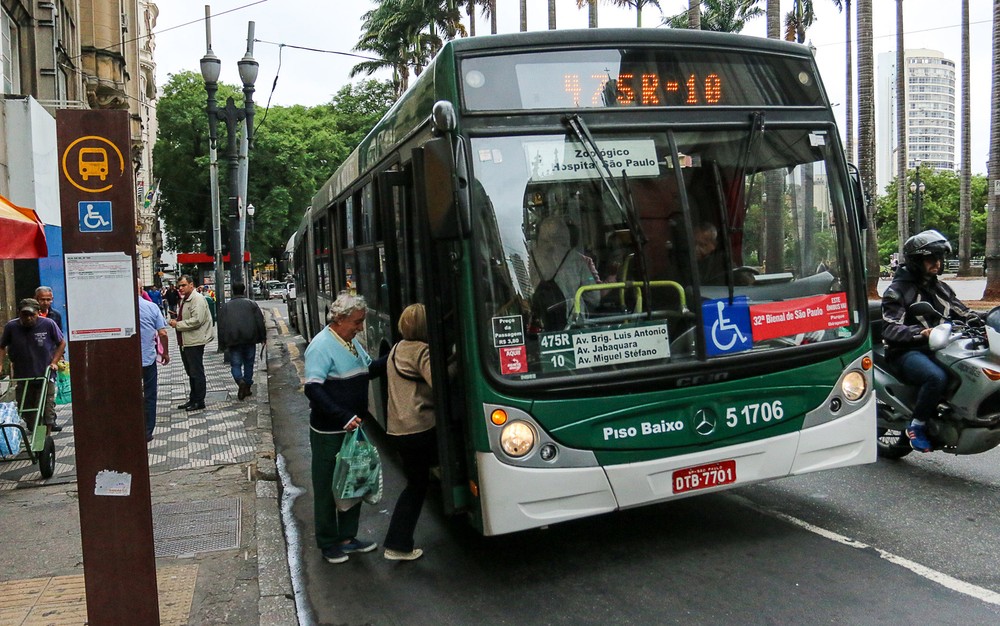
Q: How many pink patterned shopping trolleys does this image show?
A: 0